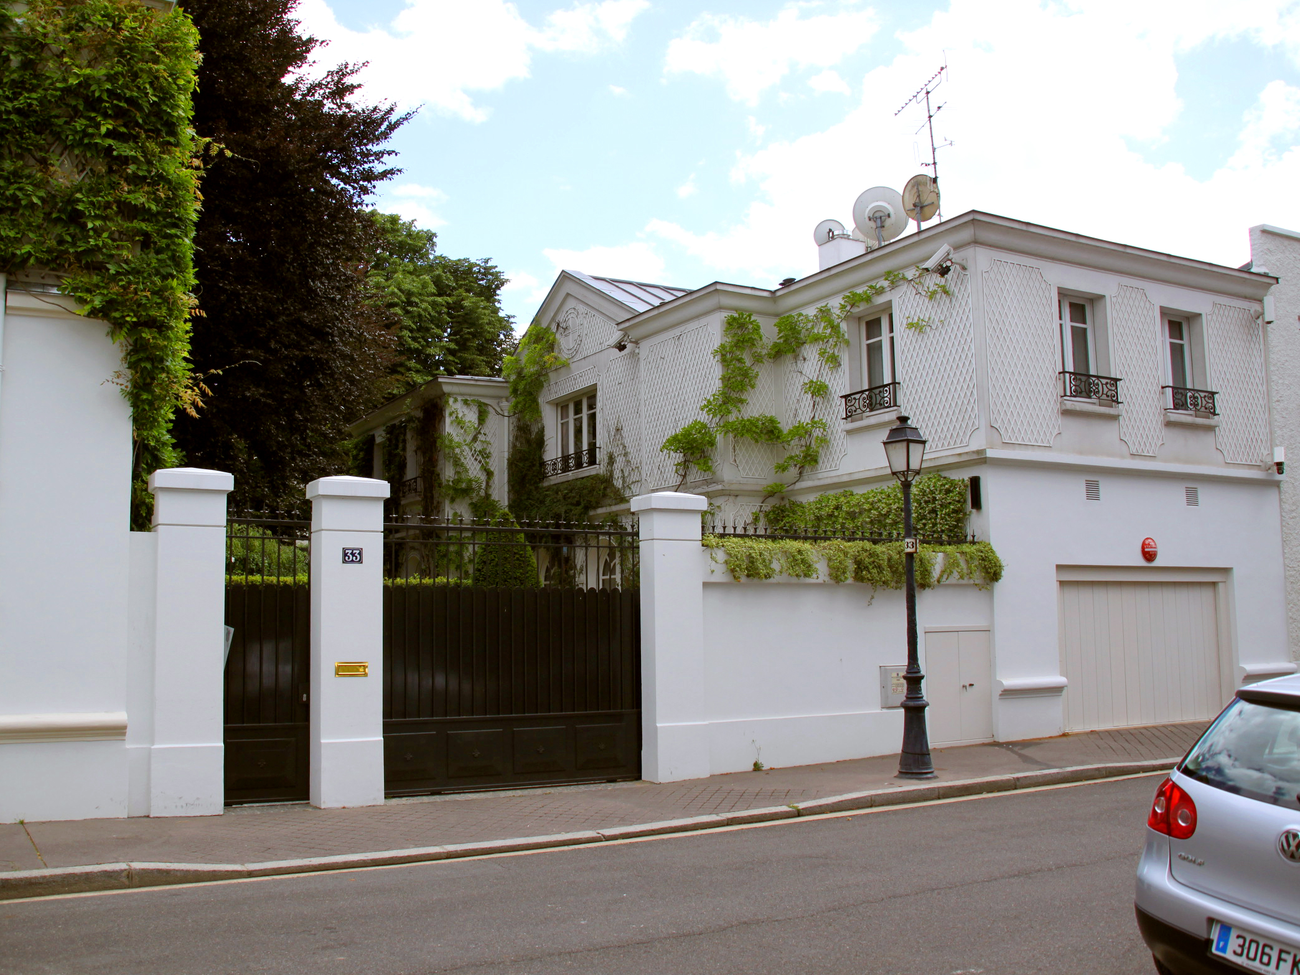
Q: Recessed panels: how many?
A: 5